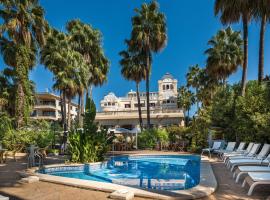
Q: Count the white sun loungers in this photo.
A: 9